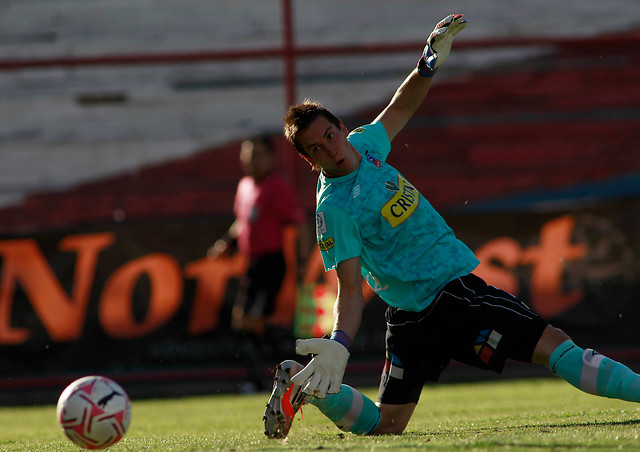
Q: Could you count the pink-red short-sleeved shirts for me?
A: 1